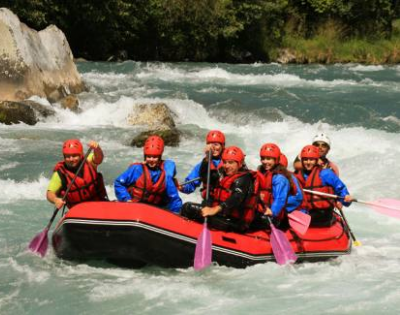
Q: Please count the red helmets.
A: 7